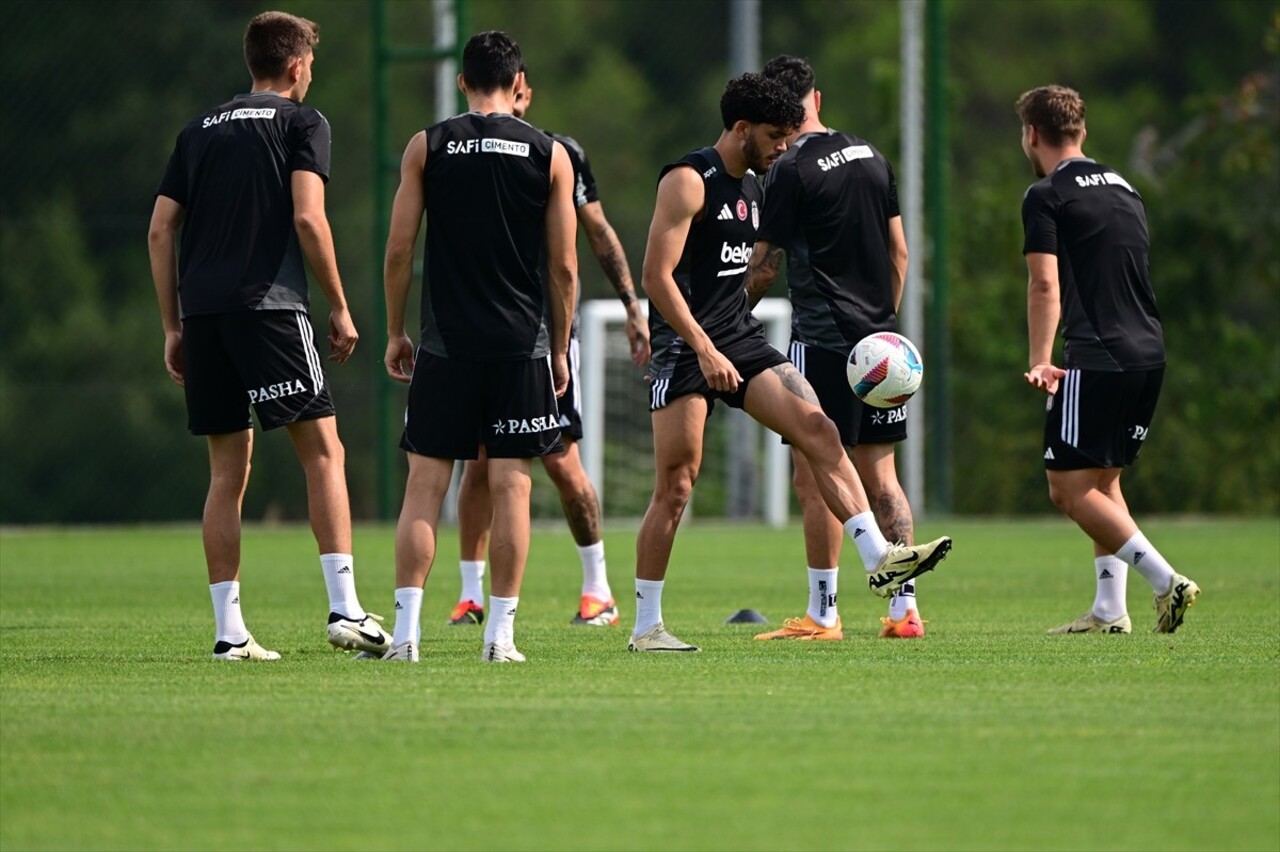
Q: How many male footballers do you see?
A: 6